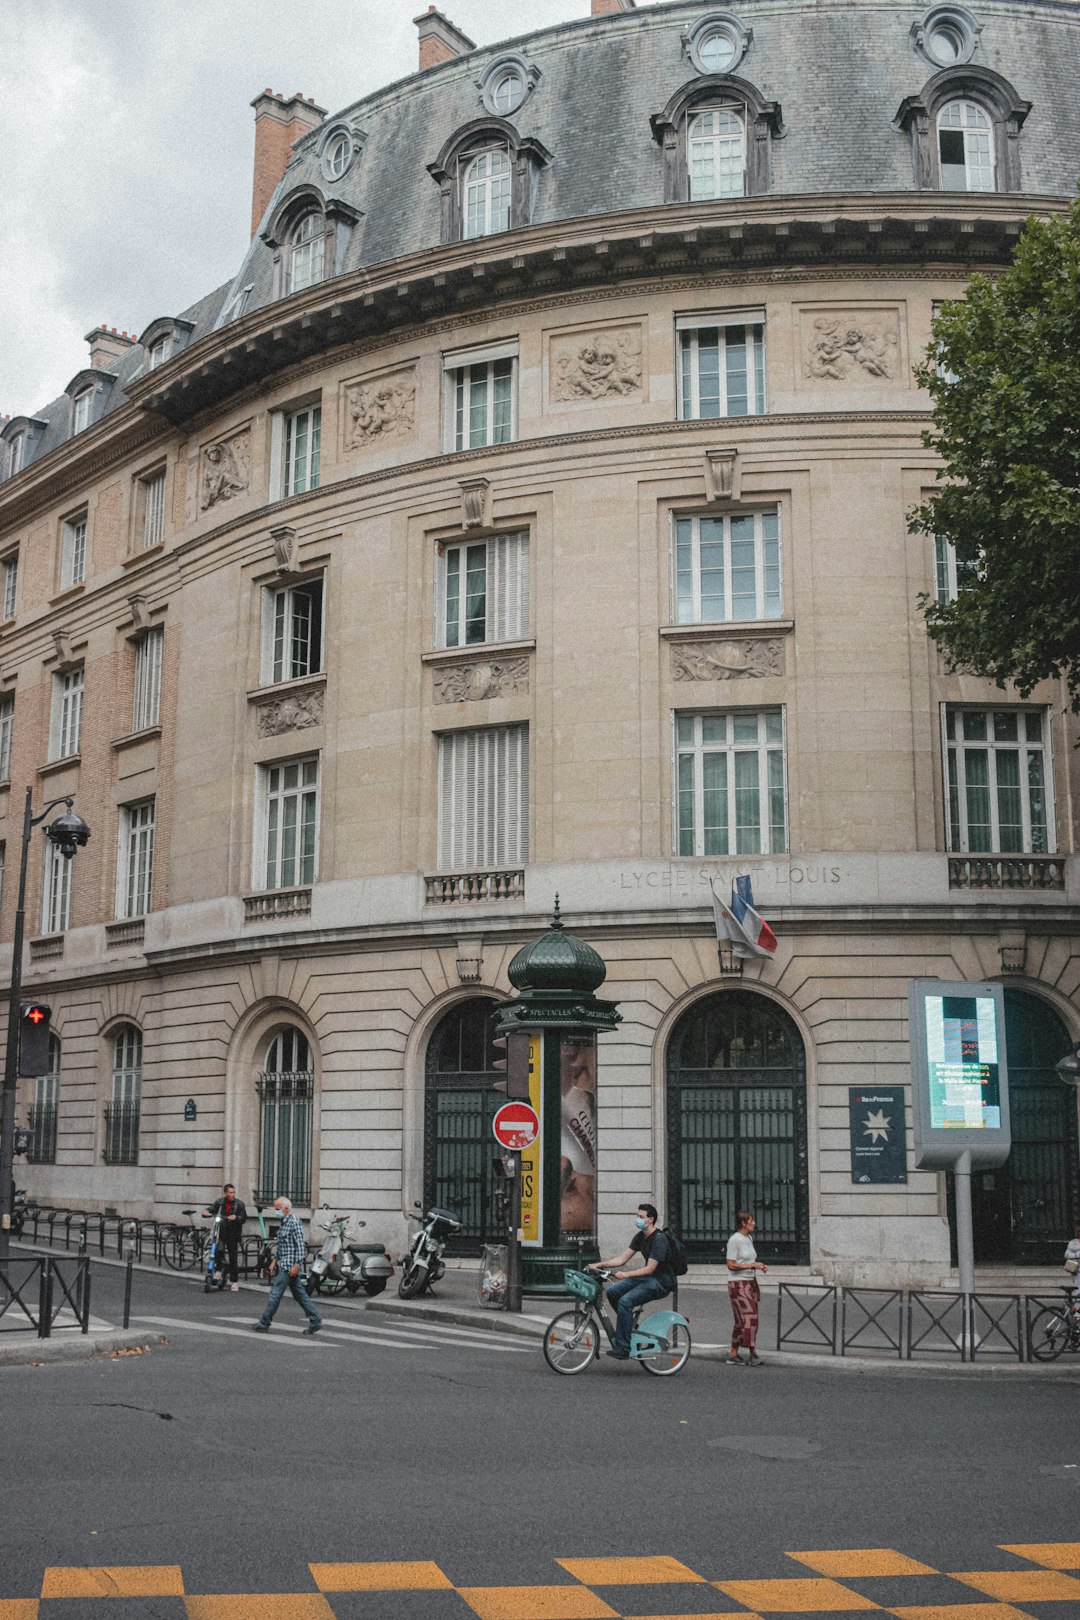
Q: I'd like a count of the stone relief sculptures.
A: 7